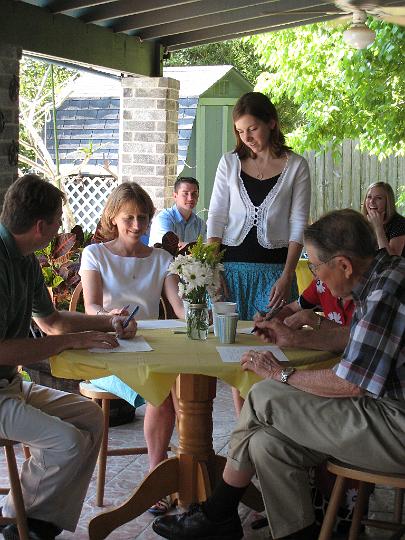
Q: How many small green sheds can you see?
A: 1